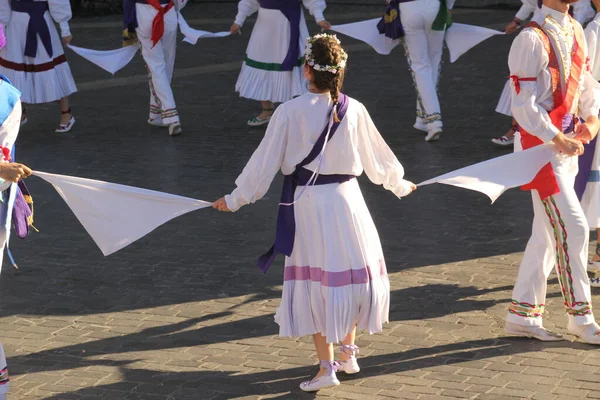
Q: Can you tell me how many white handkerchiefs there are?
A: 6